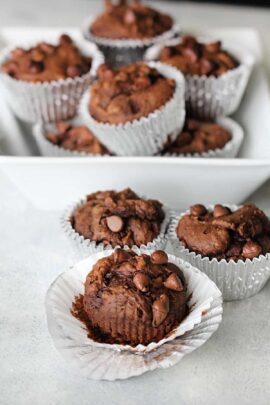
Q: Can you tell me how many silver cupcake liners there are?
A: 9